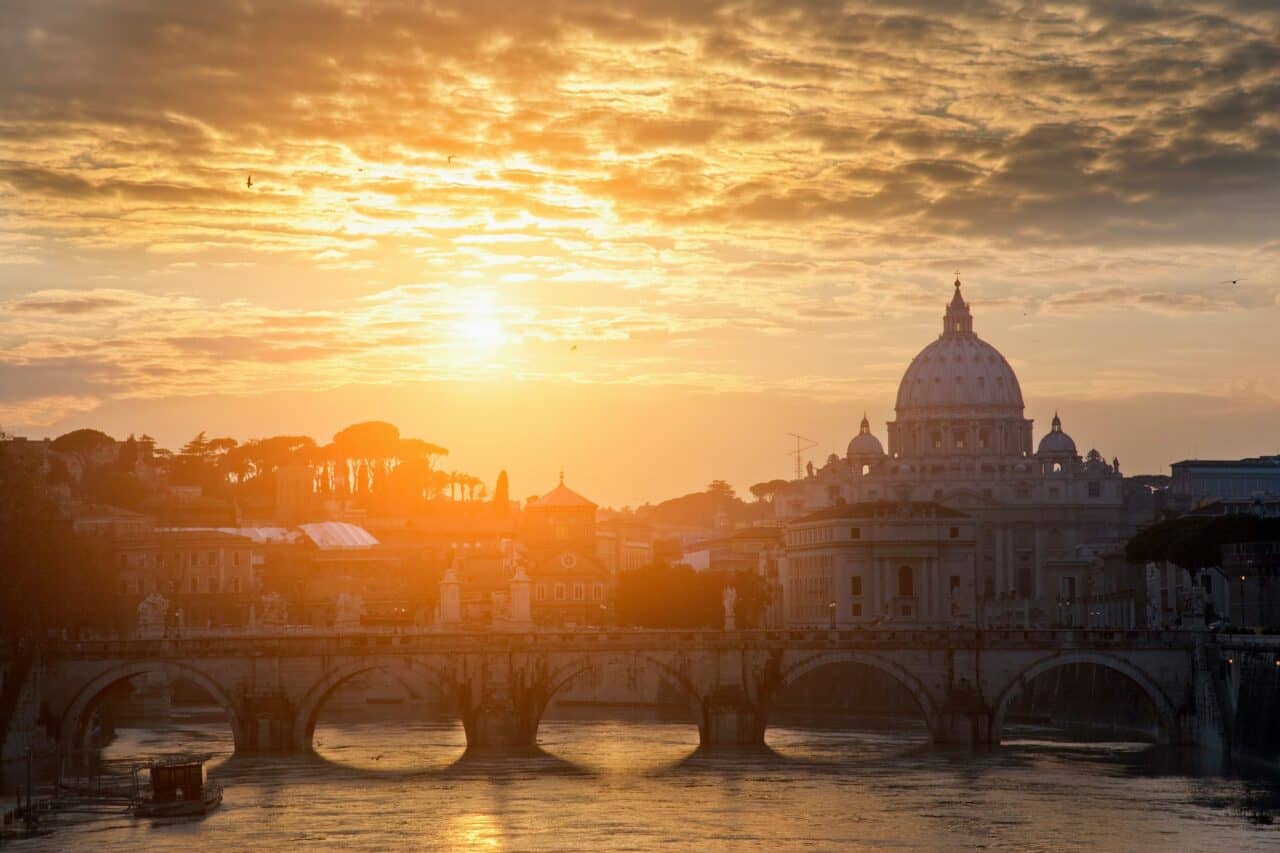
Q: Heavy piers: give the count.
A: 4